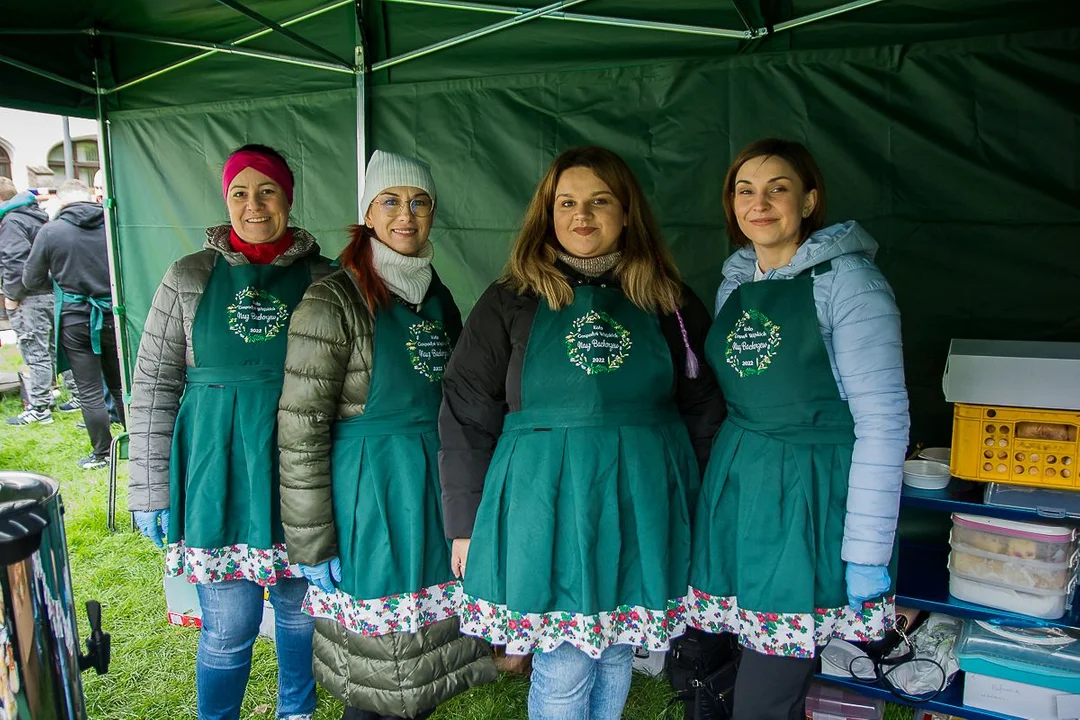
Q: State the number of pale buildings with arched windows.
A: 1